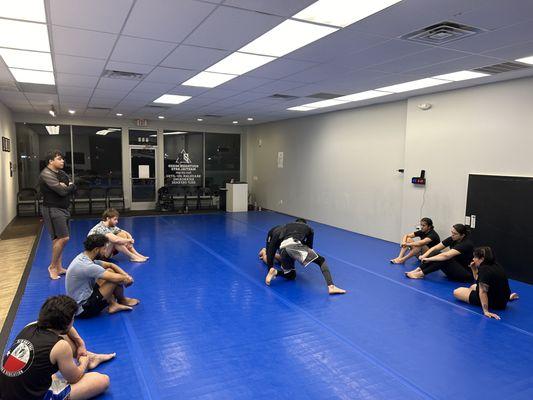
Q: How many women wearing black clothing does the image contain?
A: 3